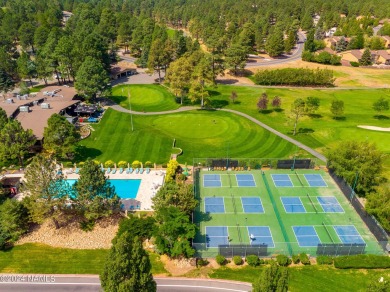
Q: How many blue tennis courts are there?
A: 6